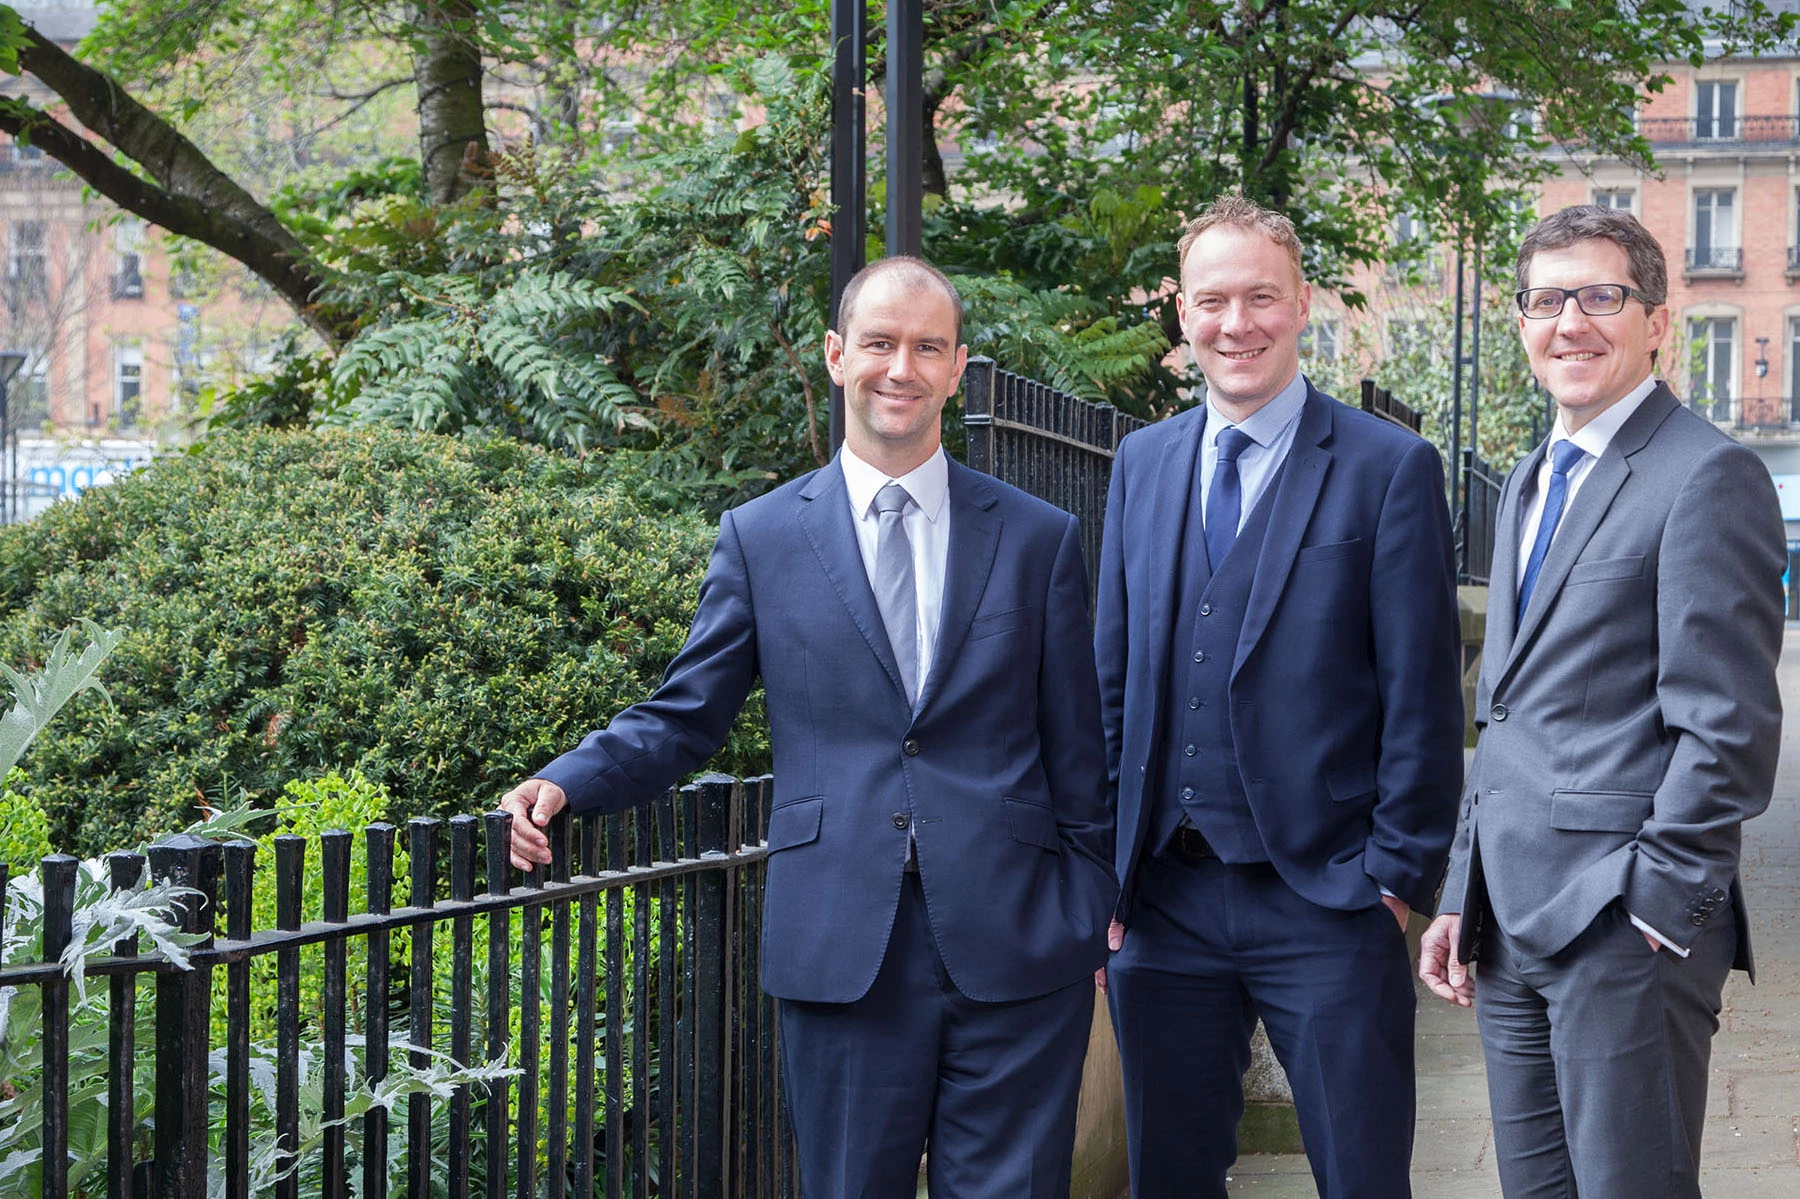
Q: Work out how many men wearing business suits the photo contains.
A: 3